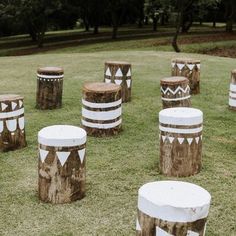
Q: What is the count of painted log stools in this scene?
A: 10